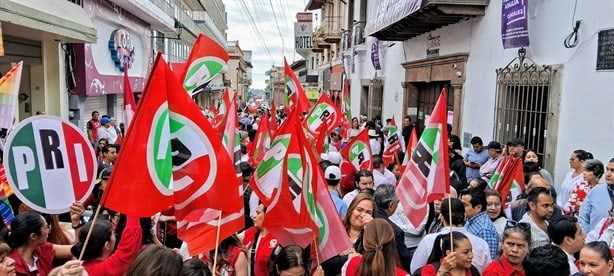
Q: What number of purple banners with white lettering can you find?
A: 2